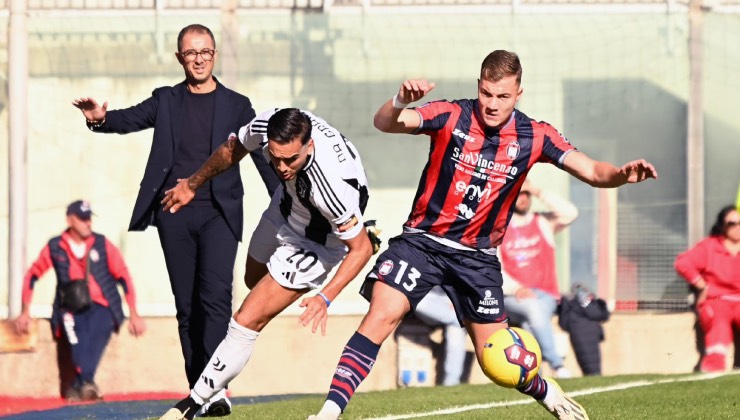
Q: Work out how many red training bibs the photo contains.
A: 1